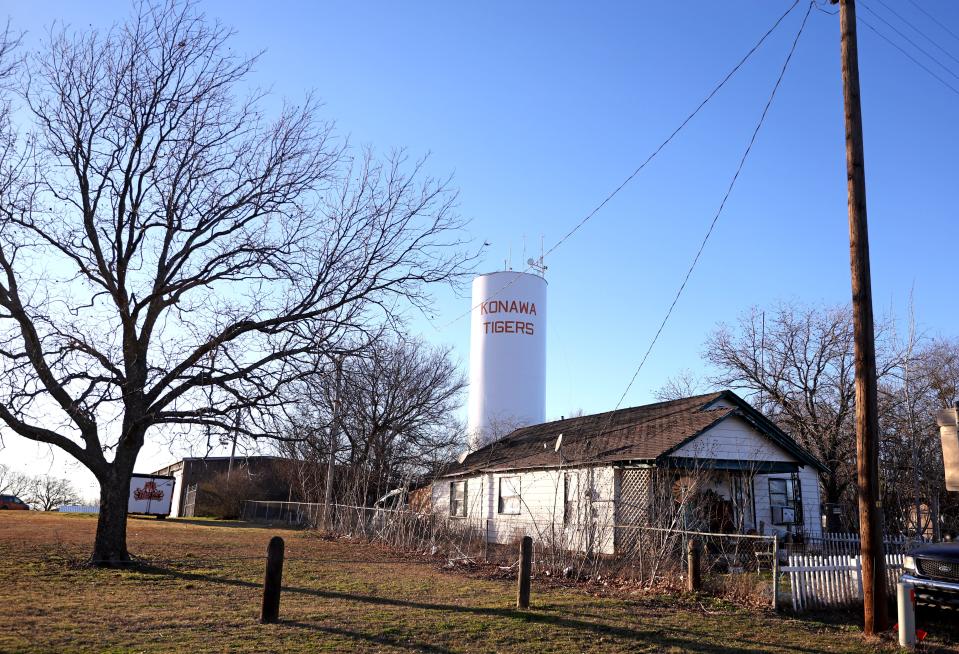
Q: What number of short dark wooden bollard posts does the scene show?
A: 3